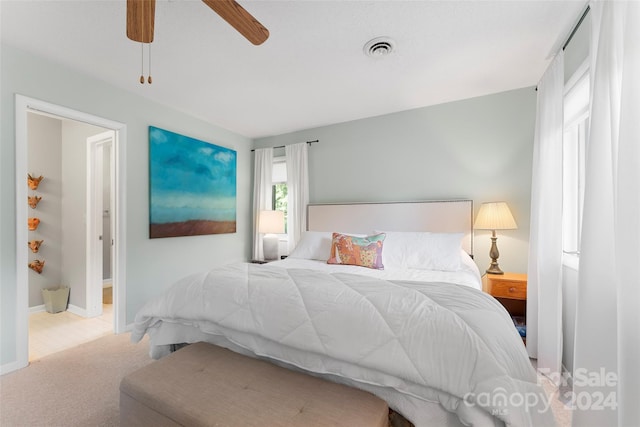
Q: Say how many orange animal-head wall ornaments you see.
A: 5